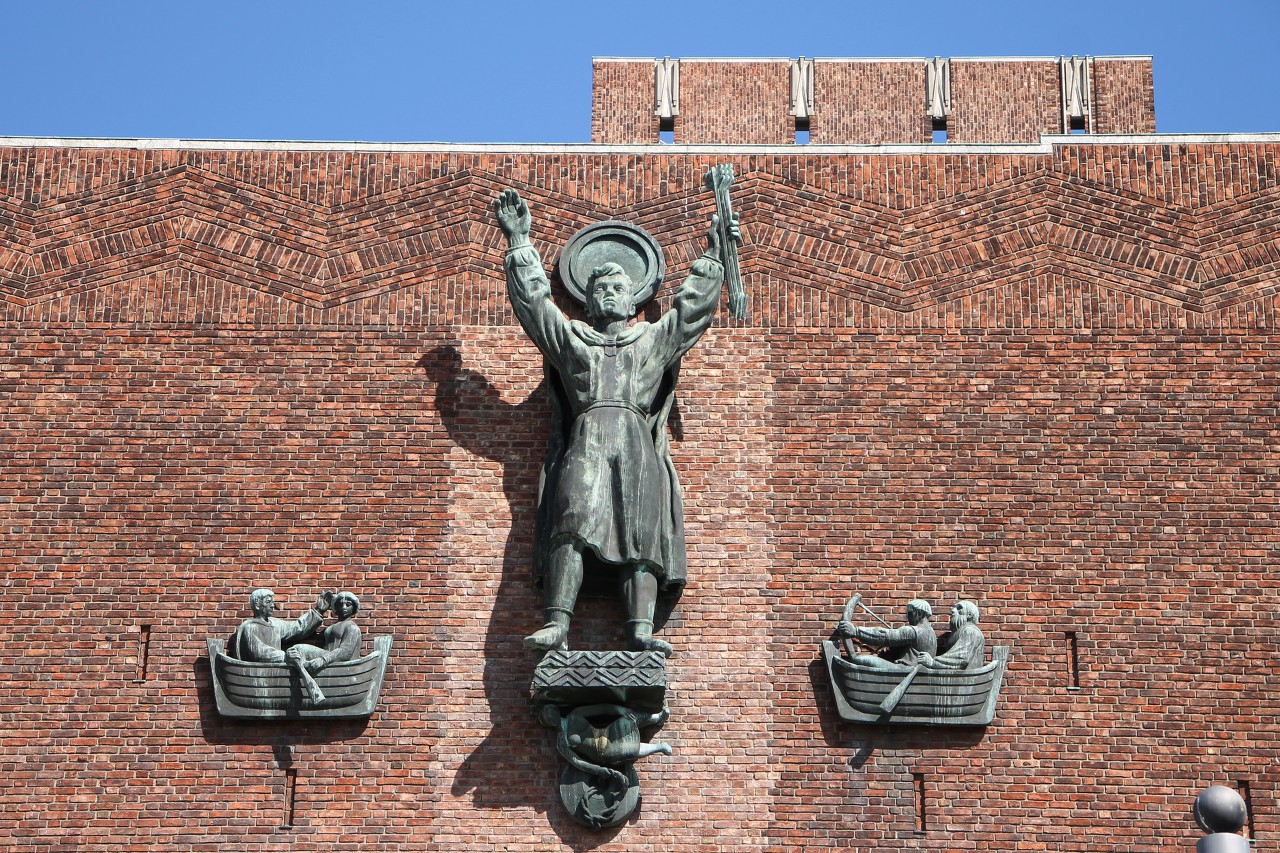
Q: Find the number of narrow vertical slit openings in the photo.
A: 5